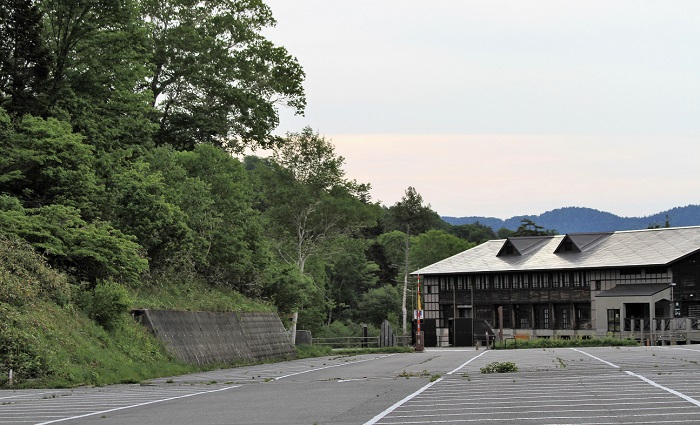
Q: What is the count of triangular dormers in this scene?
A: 2